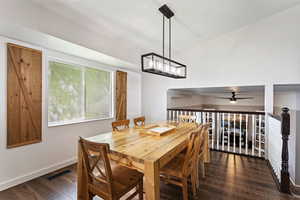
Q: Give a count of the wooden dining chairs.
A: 6